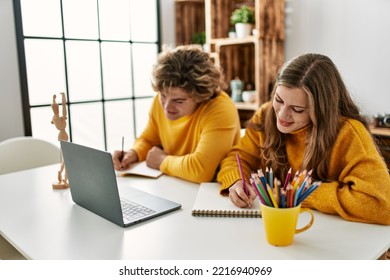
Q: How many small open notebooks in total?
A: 2